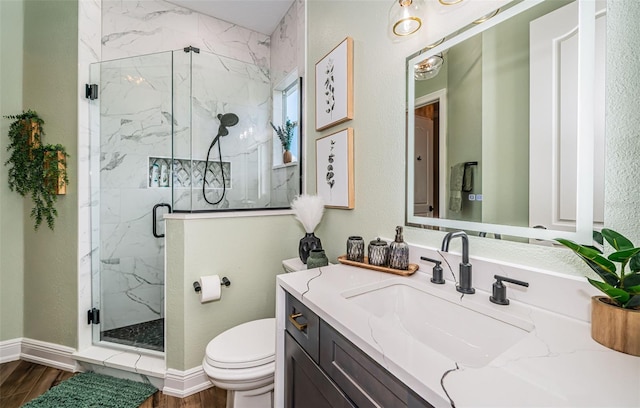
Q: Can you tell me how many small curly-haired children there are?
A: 0